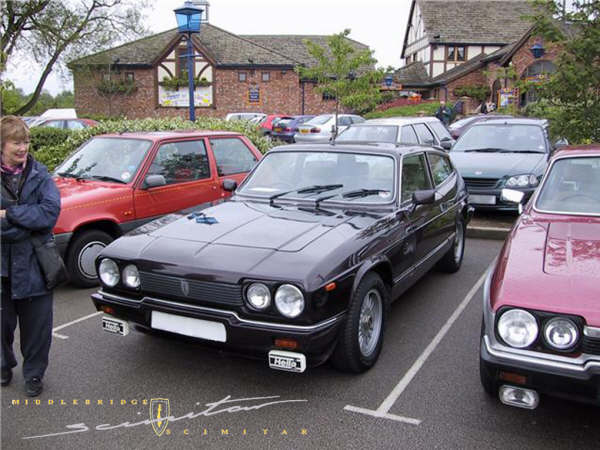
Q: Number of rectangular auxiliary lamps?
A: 3